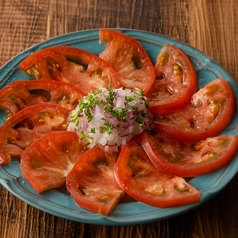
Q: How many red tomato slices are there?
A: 10